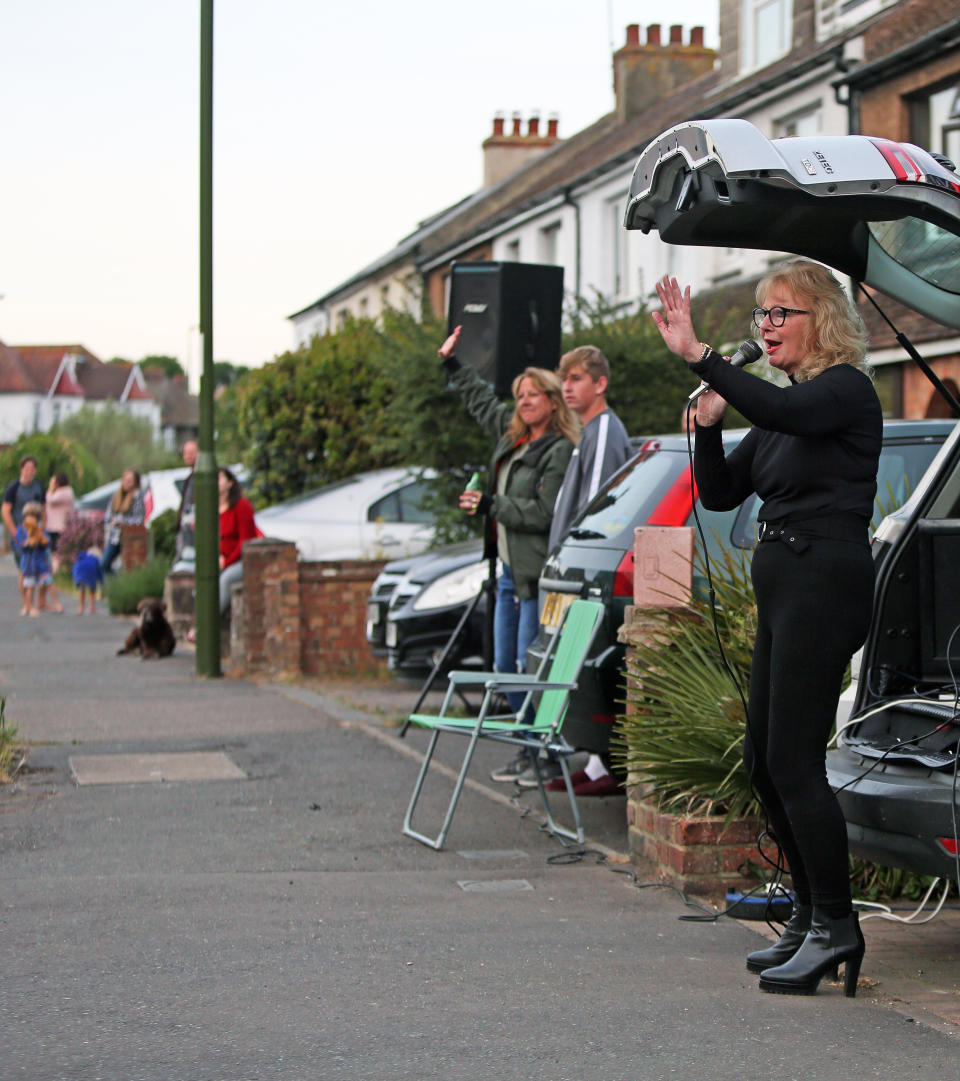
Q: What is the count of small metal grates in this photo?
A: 2